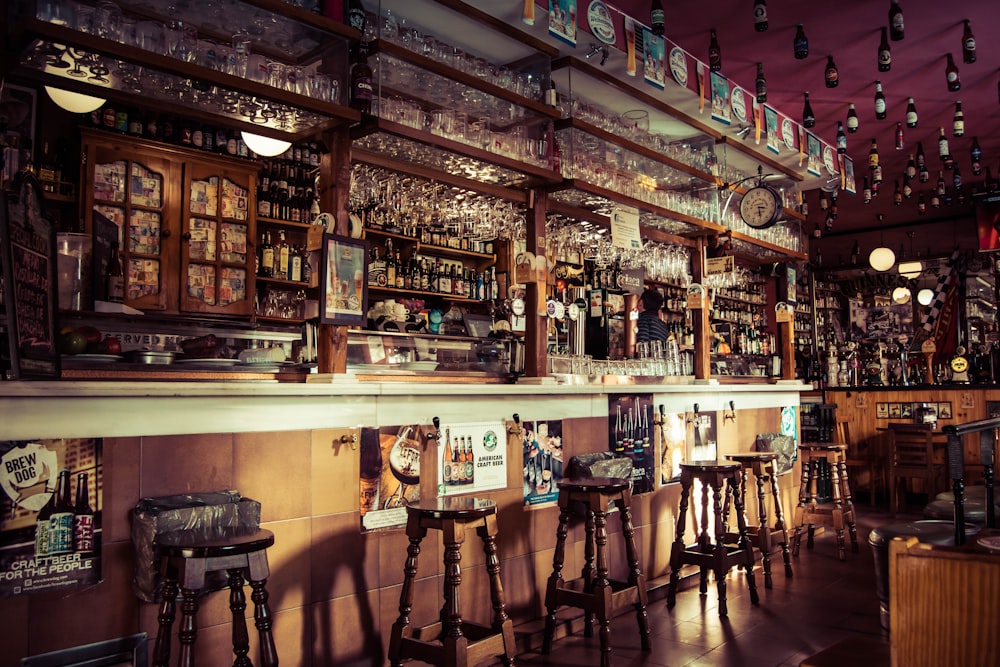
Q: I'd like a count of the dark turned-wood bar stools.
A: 6